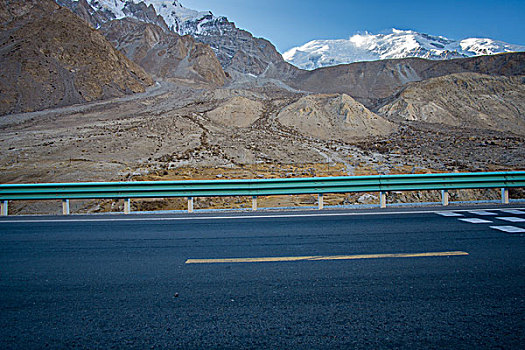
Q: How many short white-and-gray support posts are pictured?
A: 9